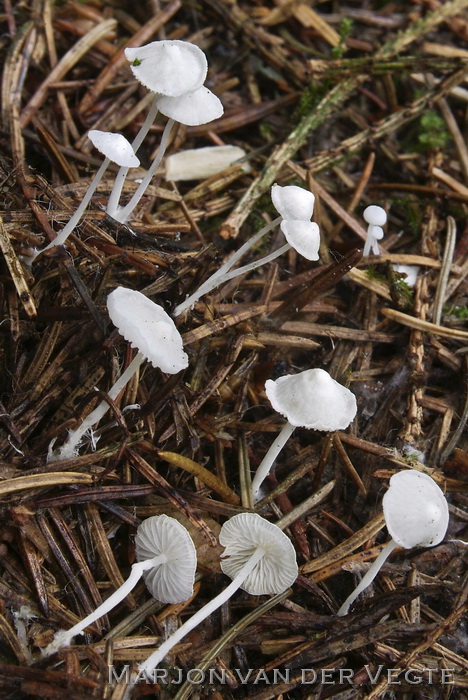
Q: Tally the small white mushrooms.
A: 12